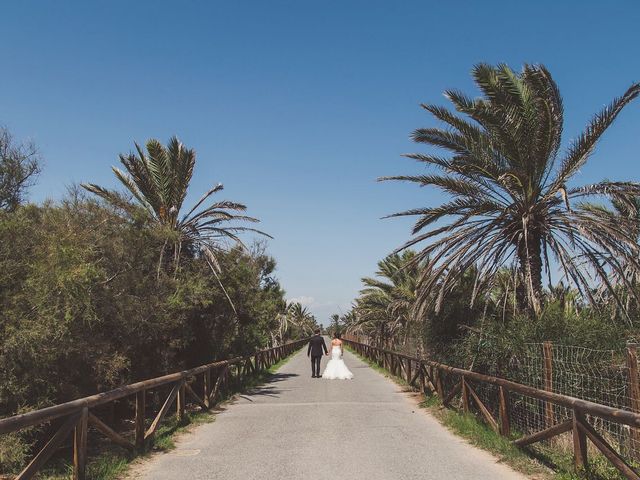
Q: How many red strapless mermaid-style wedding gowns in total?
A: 0